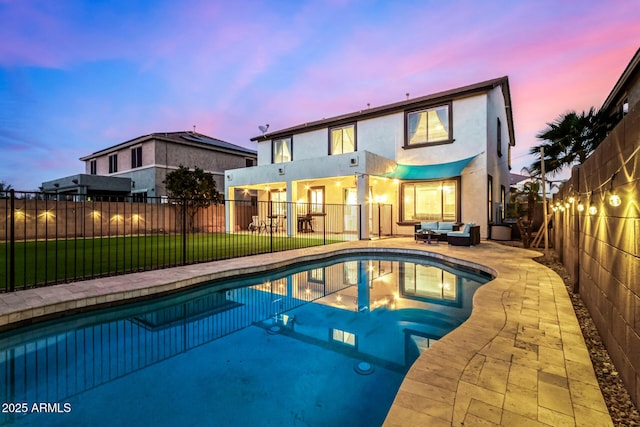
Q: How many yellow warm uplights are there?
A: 5